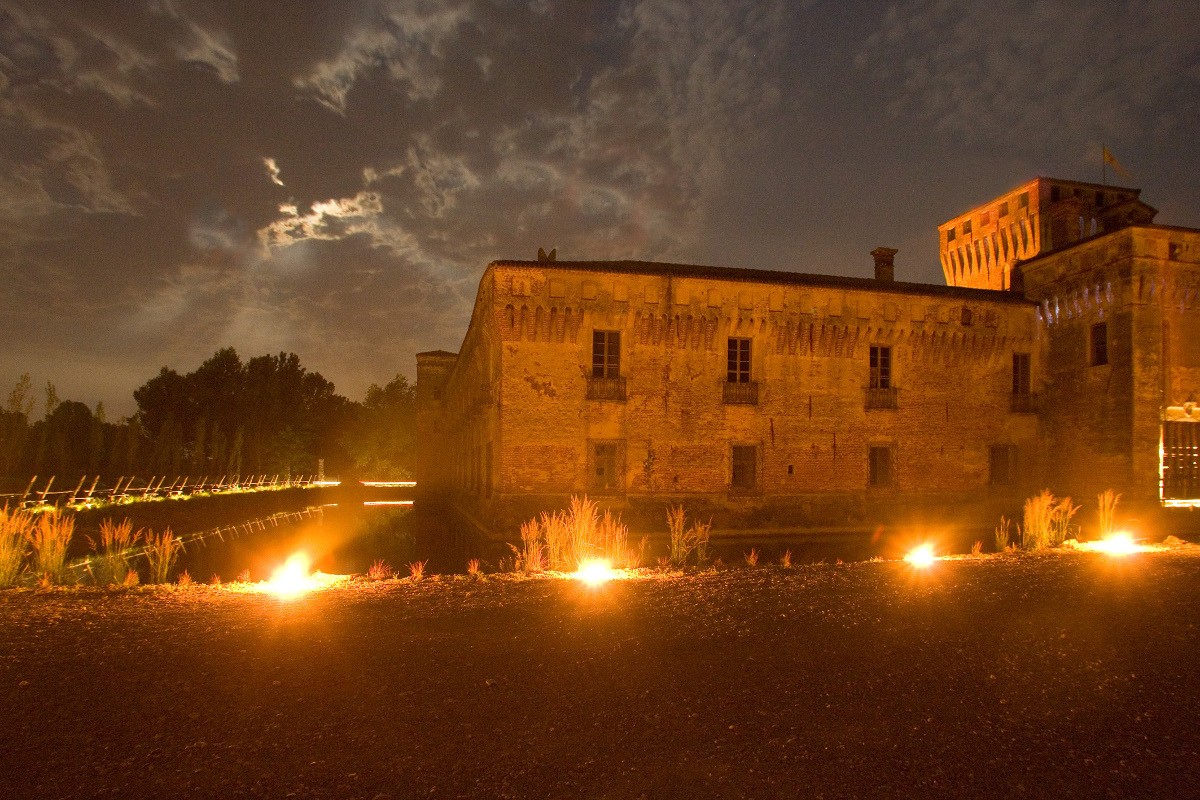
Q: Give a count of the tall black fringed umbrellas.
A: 0